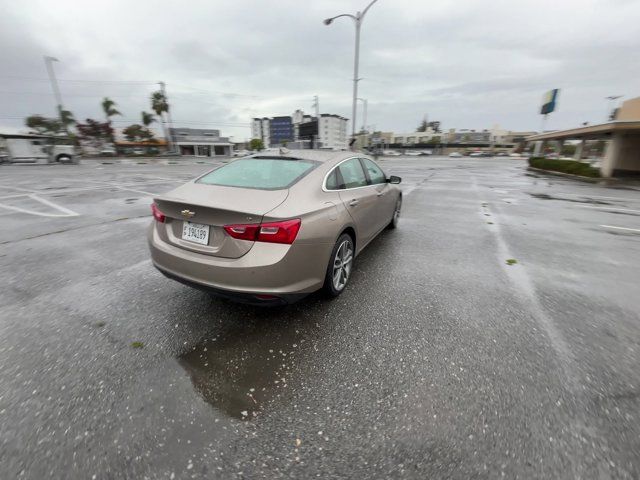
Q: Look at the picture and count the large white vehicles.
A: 1